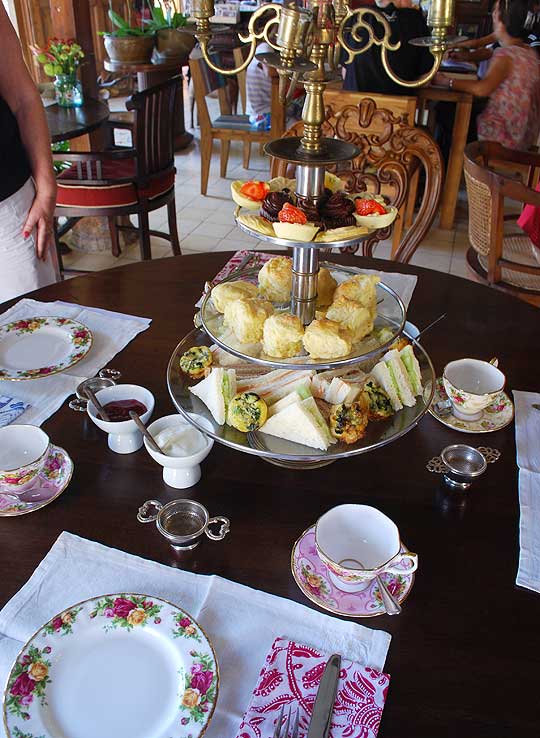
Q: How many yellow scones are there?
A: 8